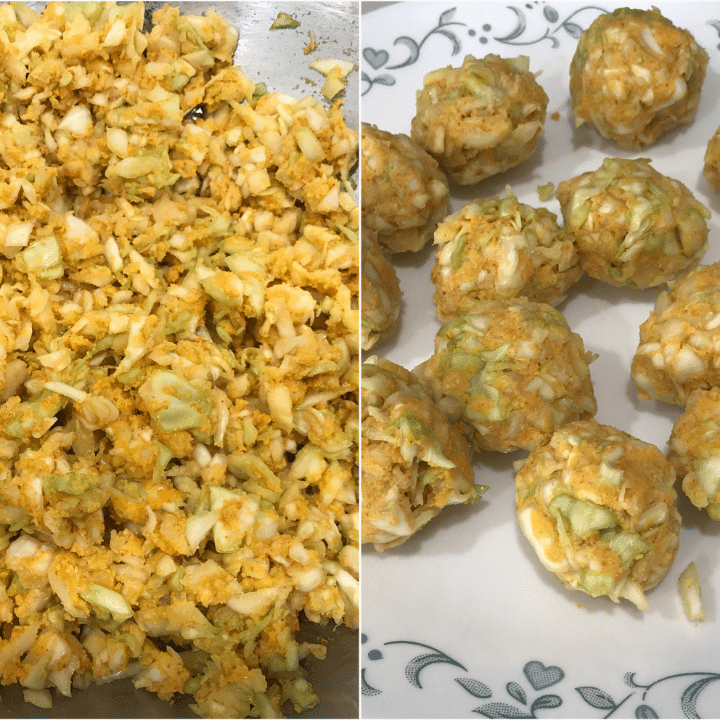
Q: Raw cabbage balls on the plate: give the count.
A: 12